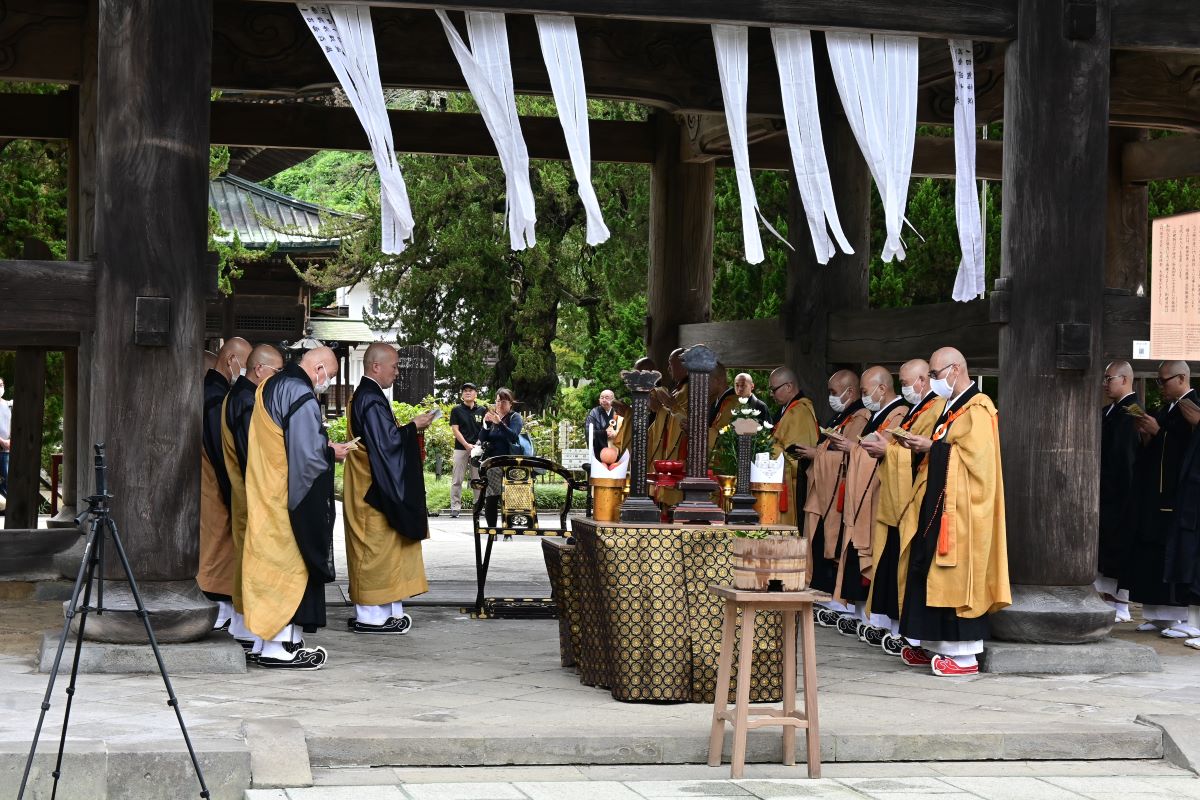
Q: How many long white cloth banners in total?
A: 7